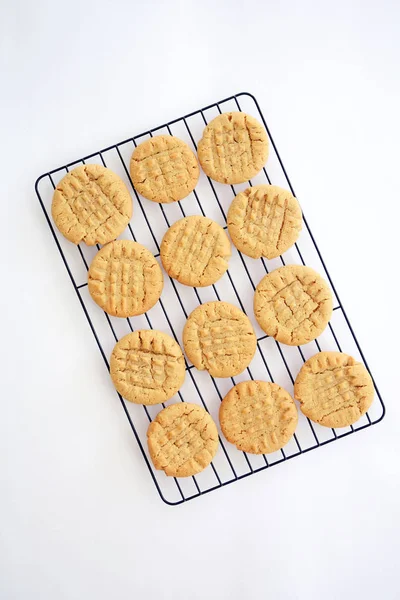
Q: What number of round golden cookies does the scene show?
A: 12